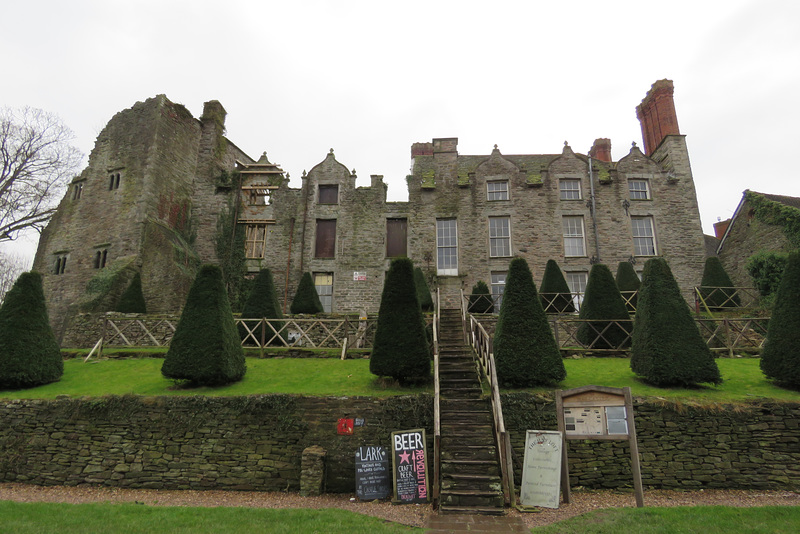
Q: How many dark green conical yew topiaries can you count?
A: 15